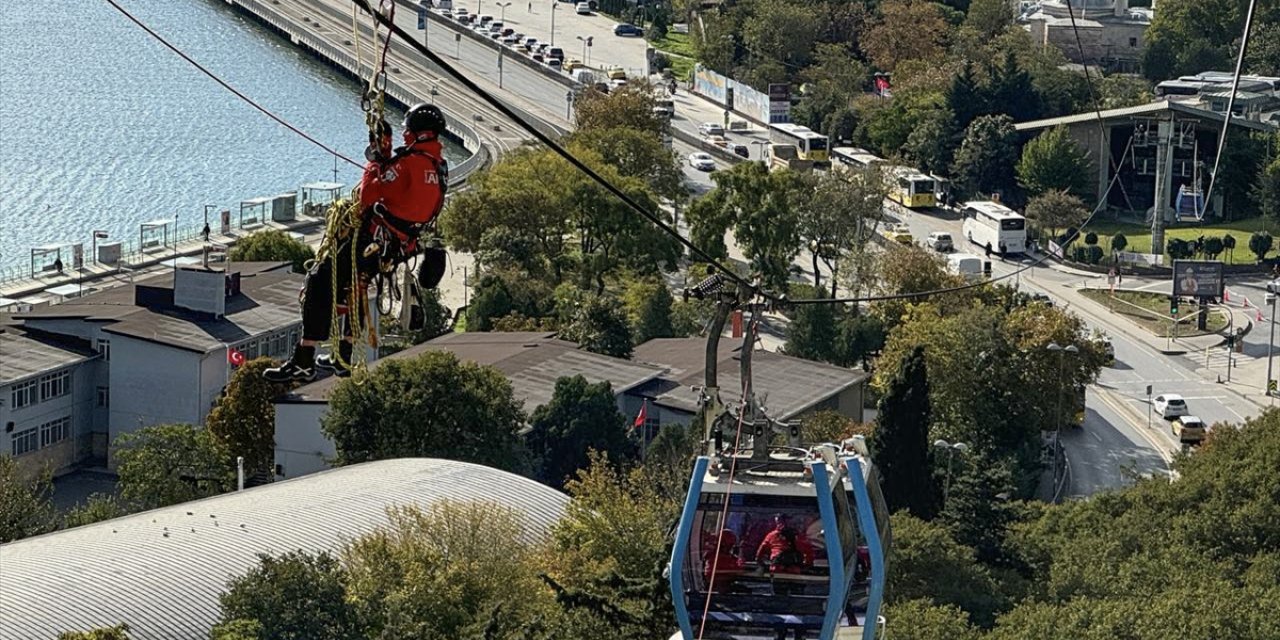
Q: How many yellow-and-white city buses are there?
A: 3